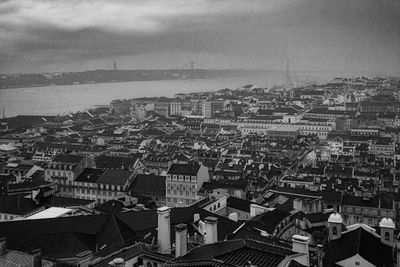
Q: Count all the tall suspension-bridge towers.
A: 2